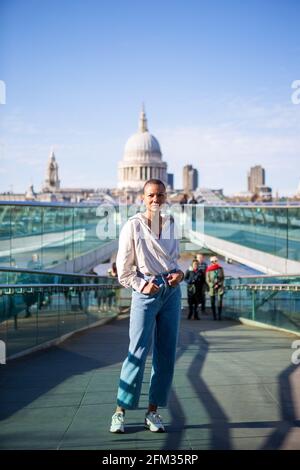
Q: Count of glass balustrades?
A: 4